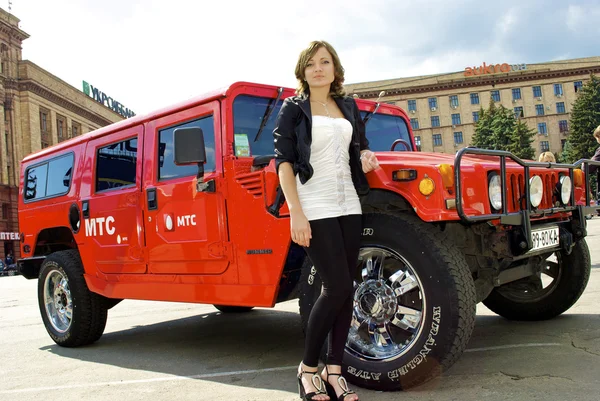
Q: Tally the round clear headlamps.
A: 3